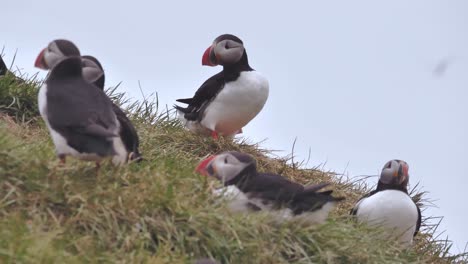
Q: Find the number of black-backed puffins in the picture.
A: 5